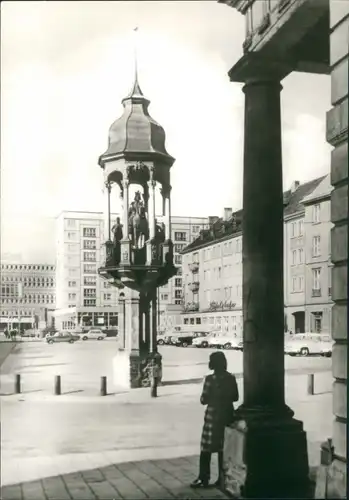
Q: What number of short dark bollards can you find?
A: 5